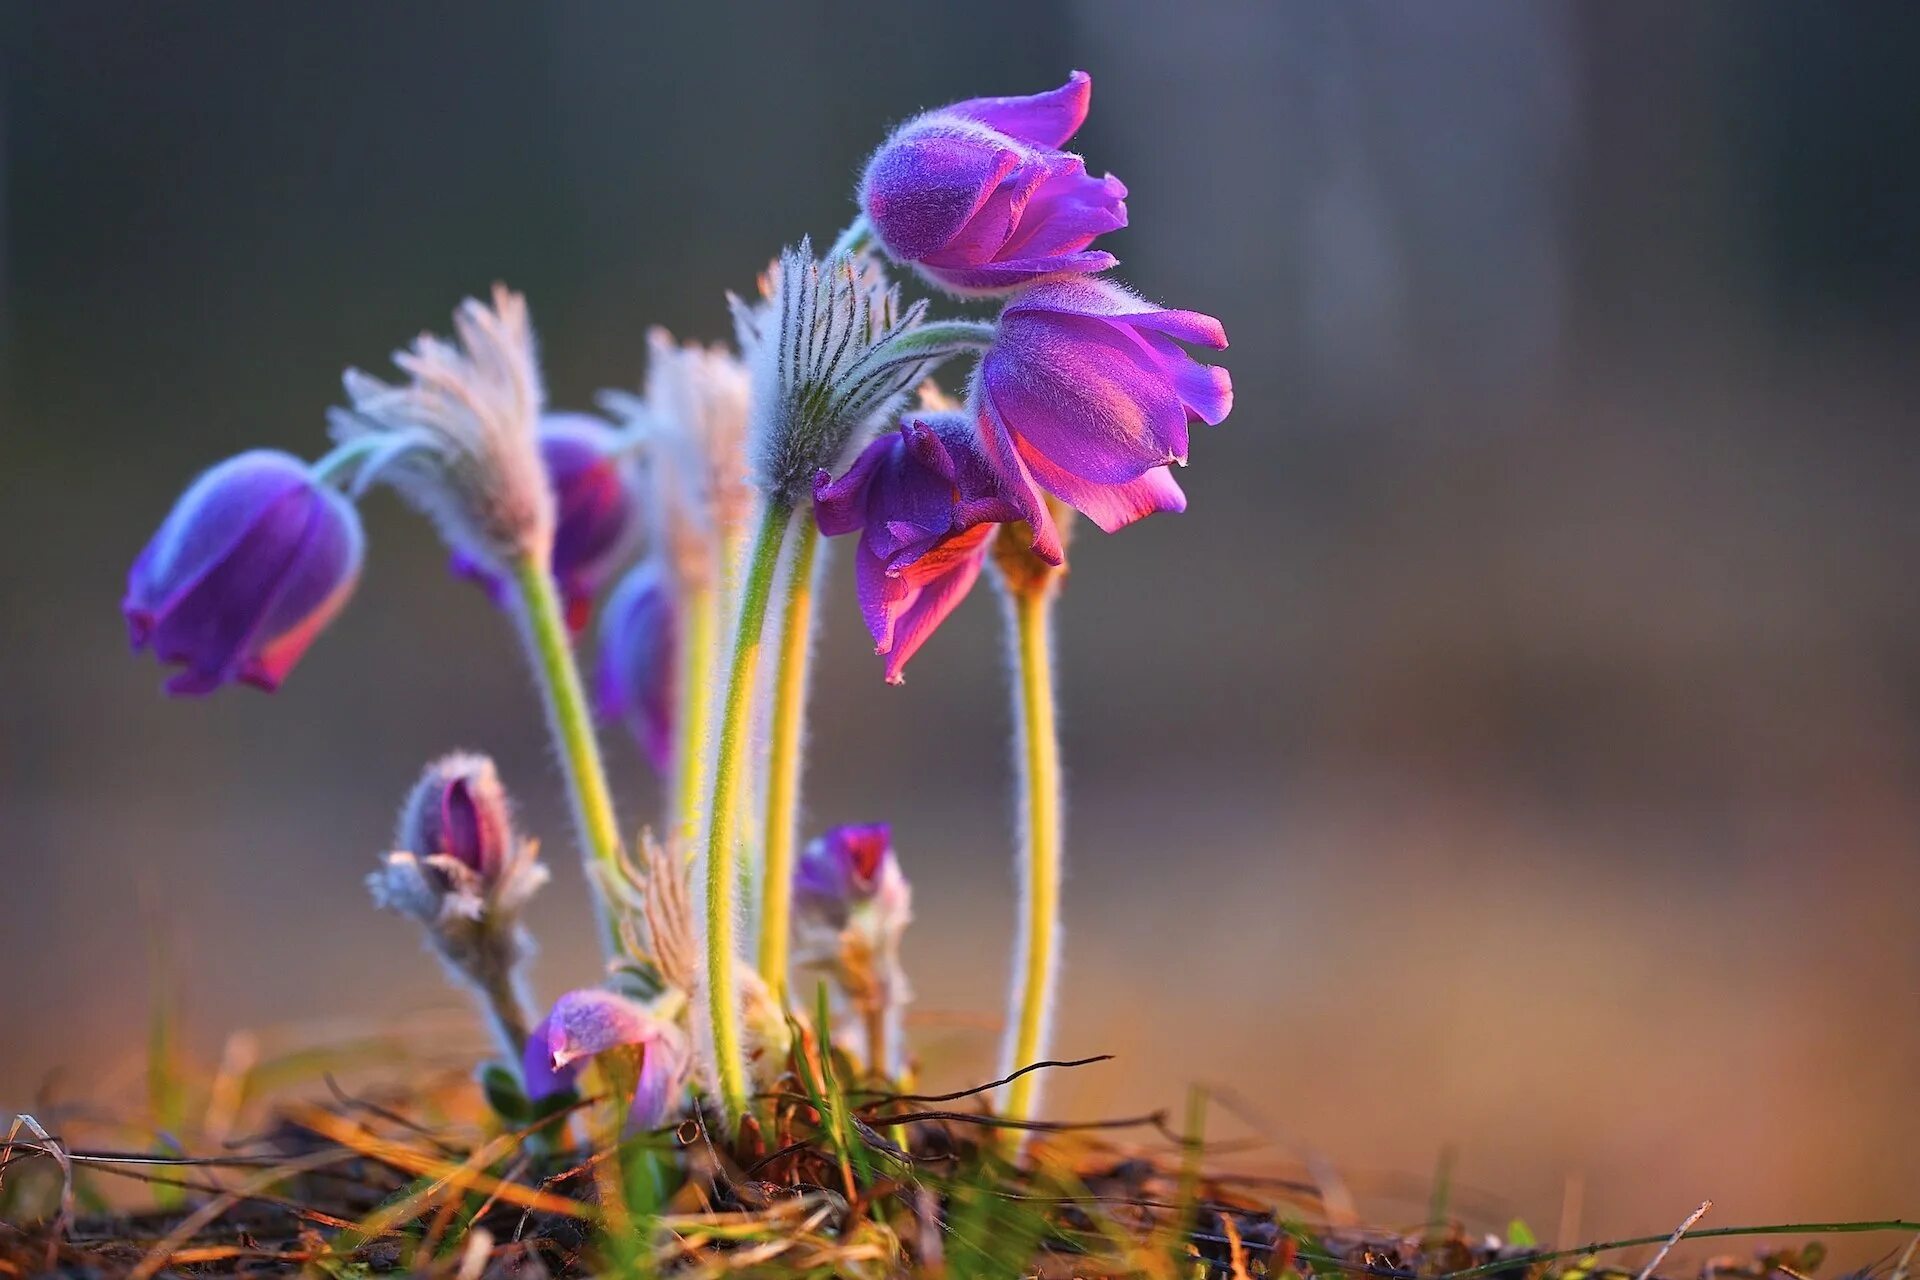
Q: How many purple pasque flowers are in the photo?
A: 9